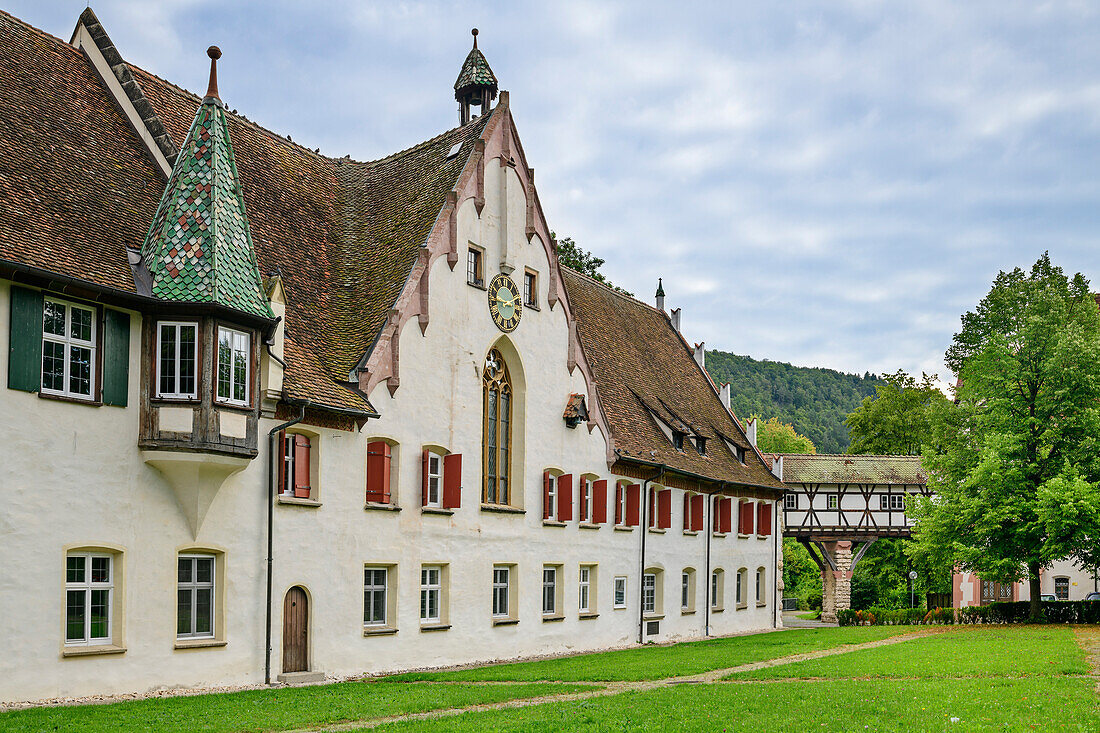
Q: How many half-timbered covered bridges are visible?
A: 1